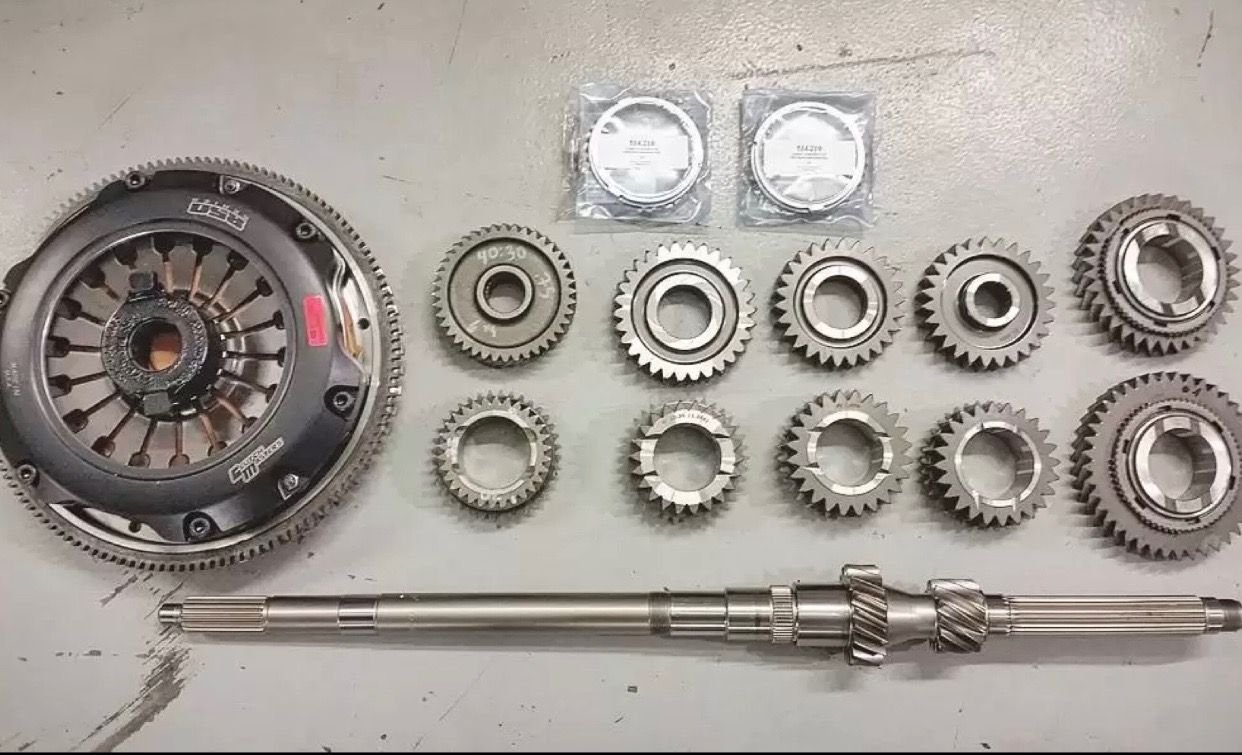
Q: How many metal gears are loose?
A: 10